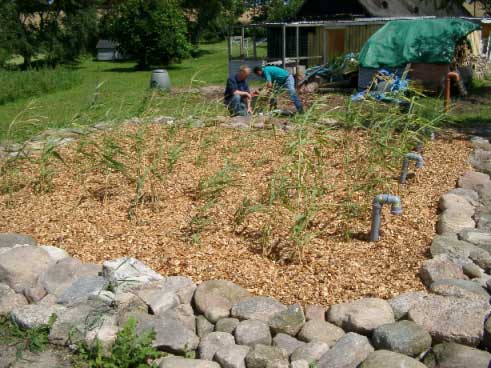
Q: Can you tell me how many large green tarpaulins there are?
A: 1